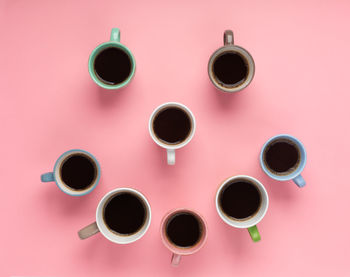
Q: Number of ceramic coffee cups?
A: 8